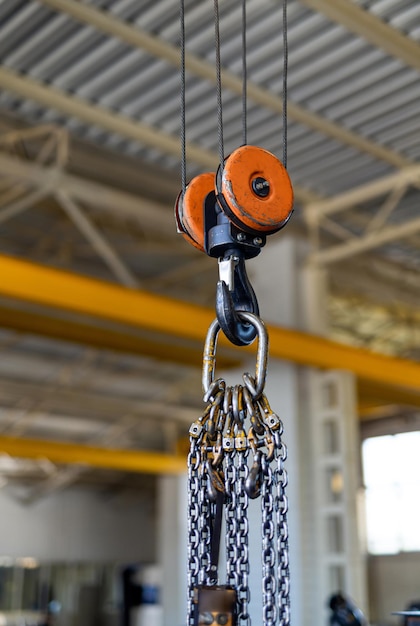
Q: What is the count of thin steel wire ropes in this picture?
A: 4